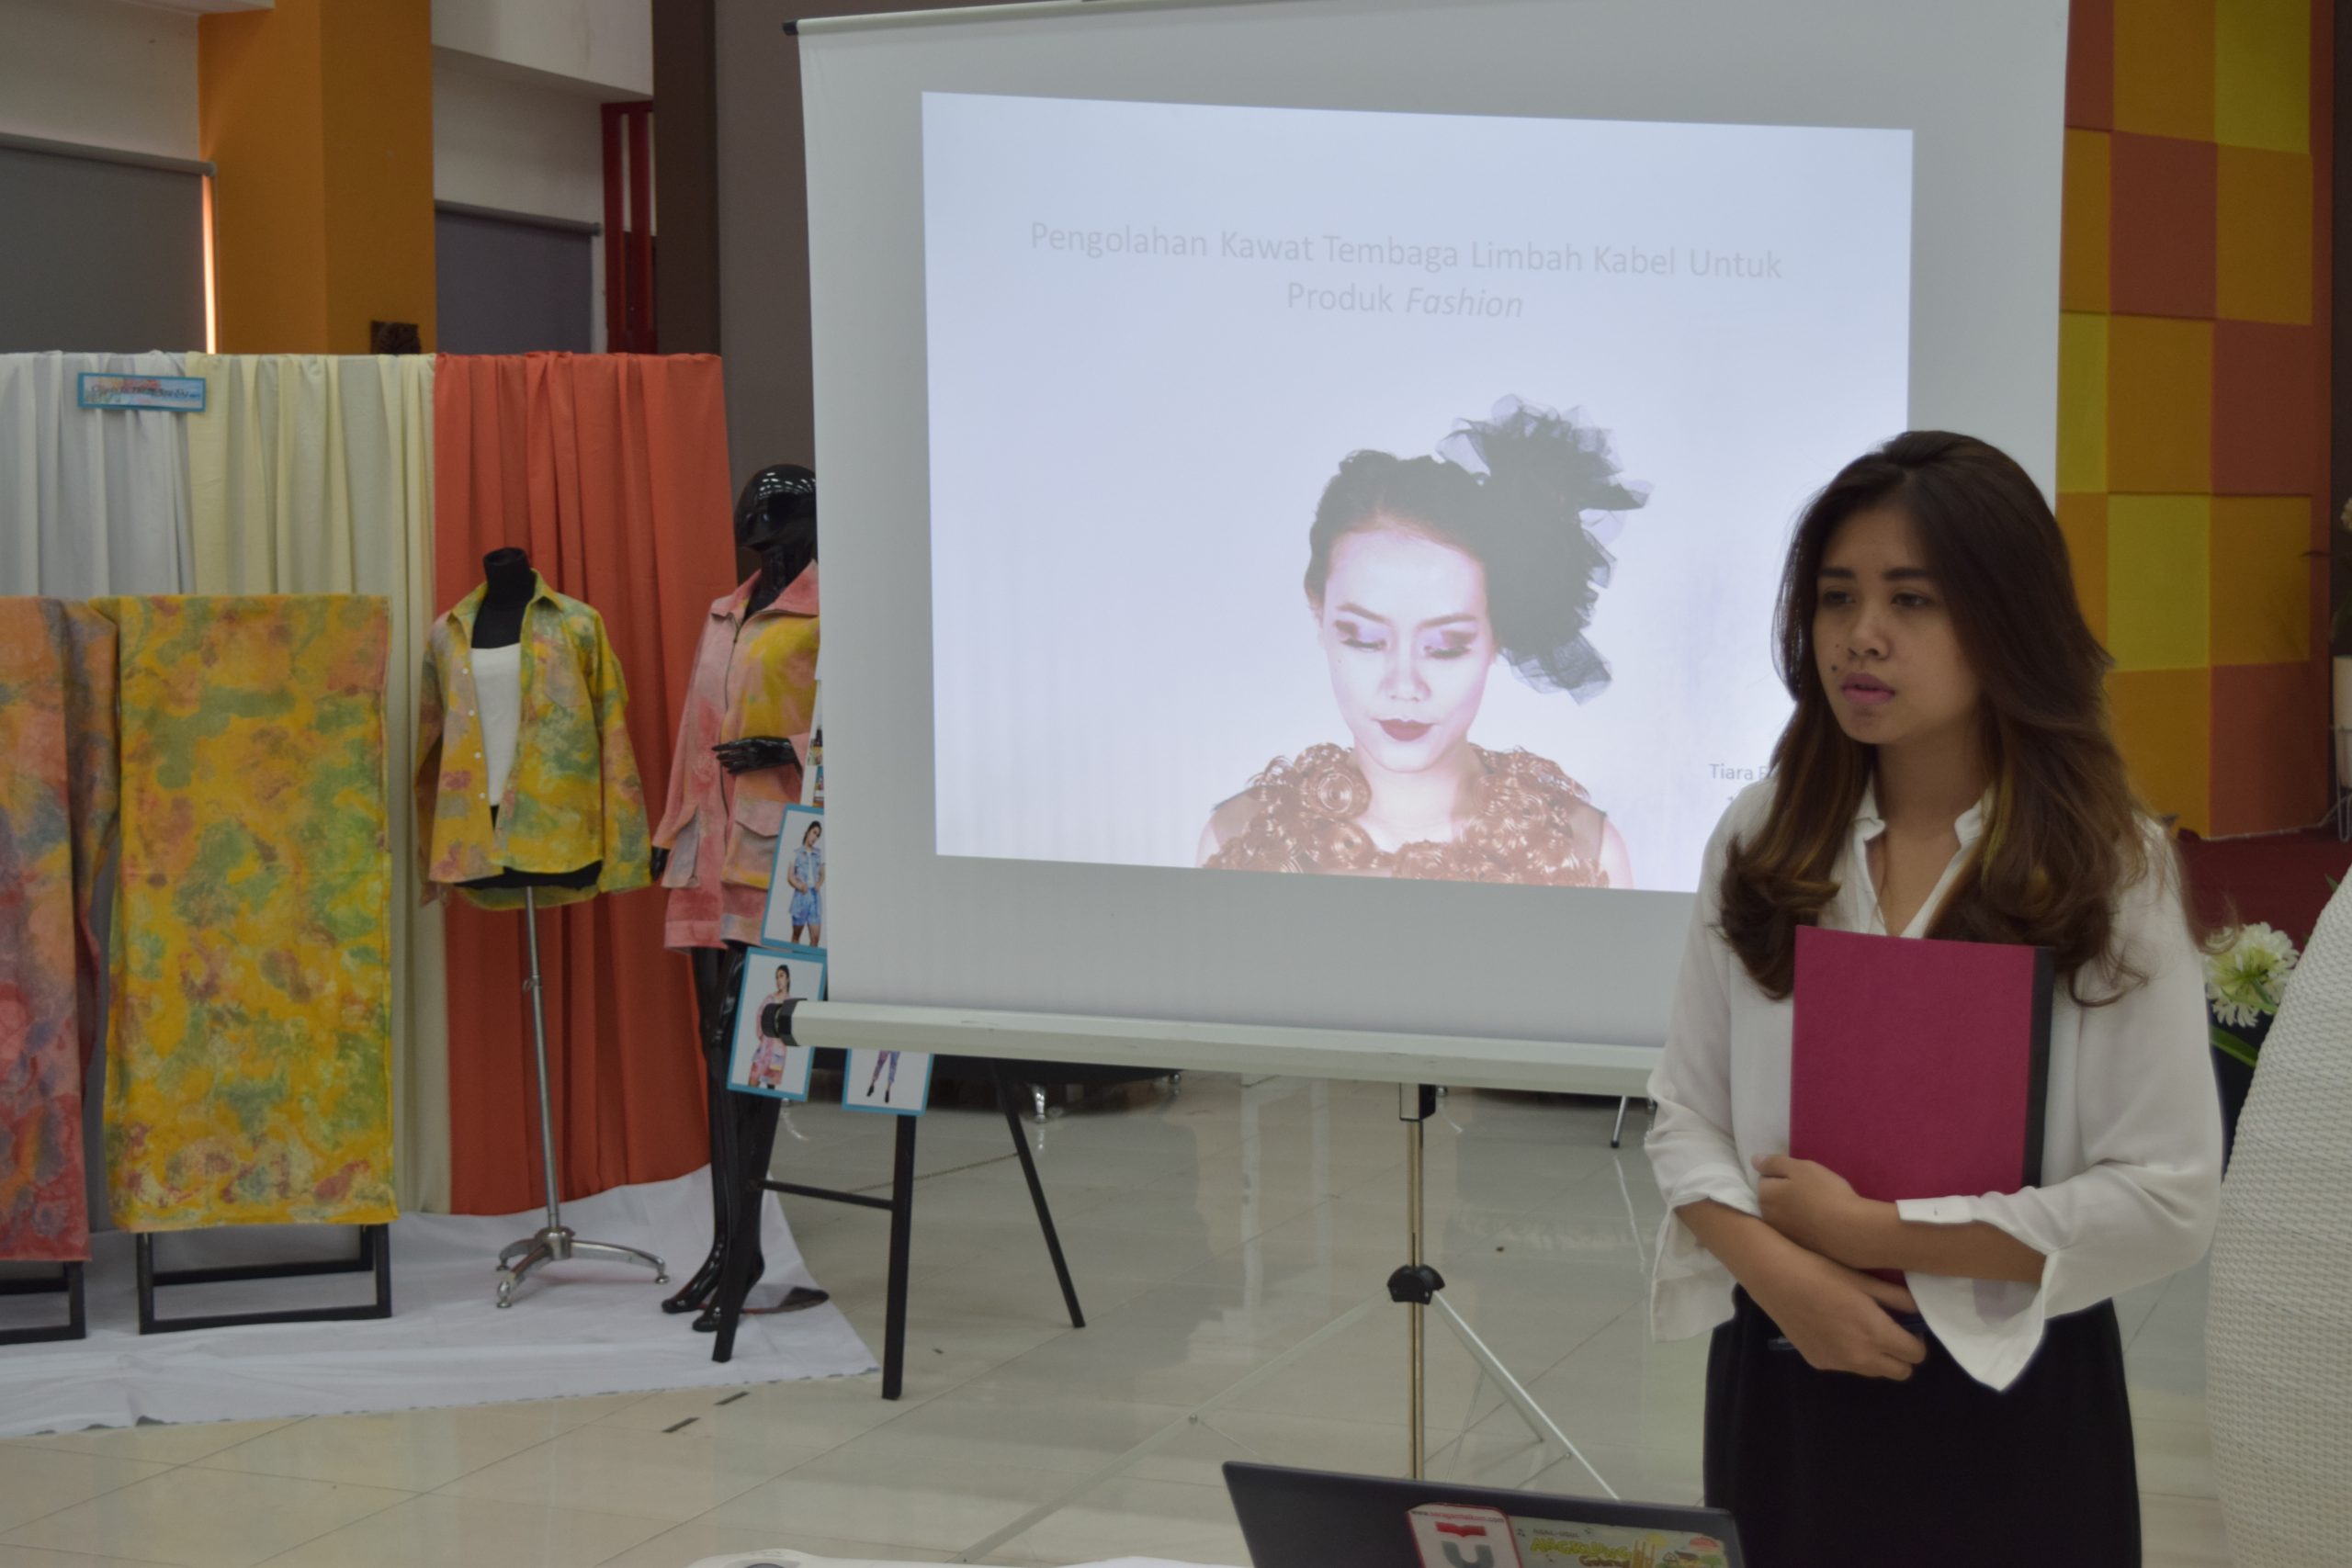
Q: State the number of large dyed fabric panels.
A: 2